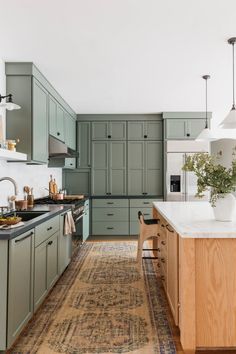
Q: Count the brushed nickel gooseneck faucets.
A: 1